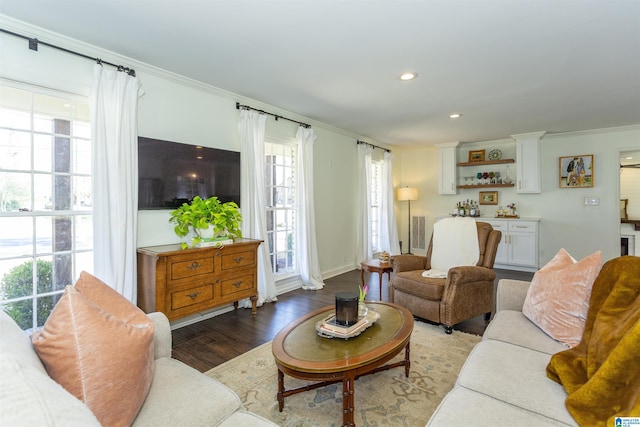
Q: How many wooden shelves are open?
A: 2